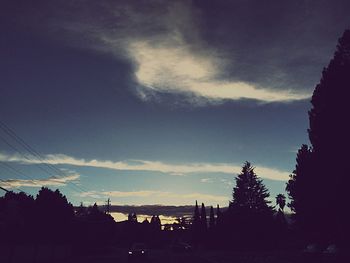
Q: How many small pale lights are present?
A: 2